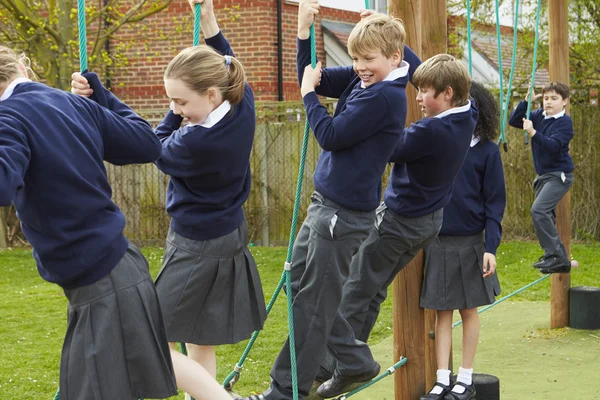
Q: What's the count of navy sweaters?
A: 6